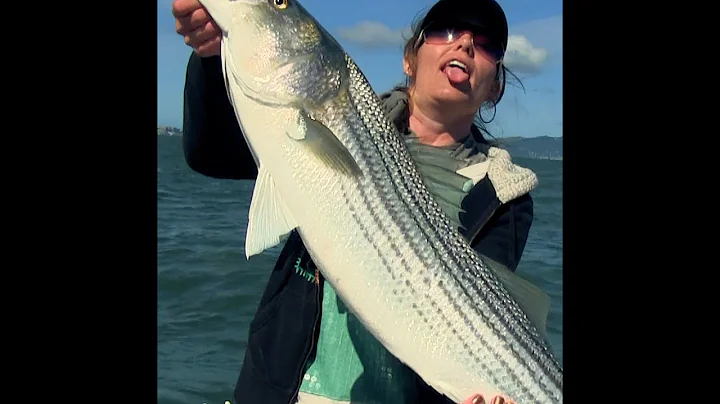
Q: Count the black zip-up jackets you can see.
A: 1